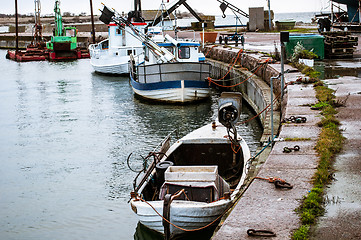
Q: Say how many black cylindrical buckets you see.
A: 1